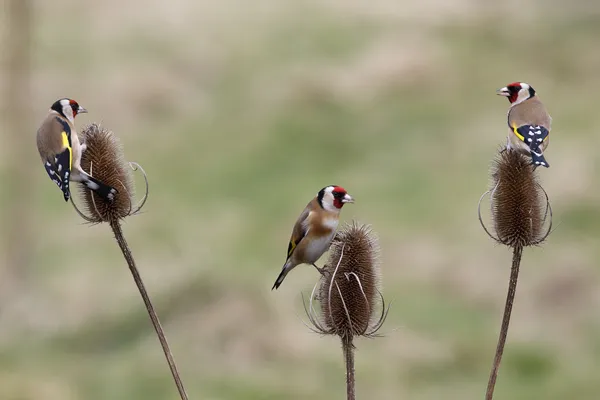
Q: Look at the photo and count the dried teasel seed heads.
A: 3